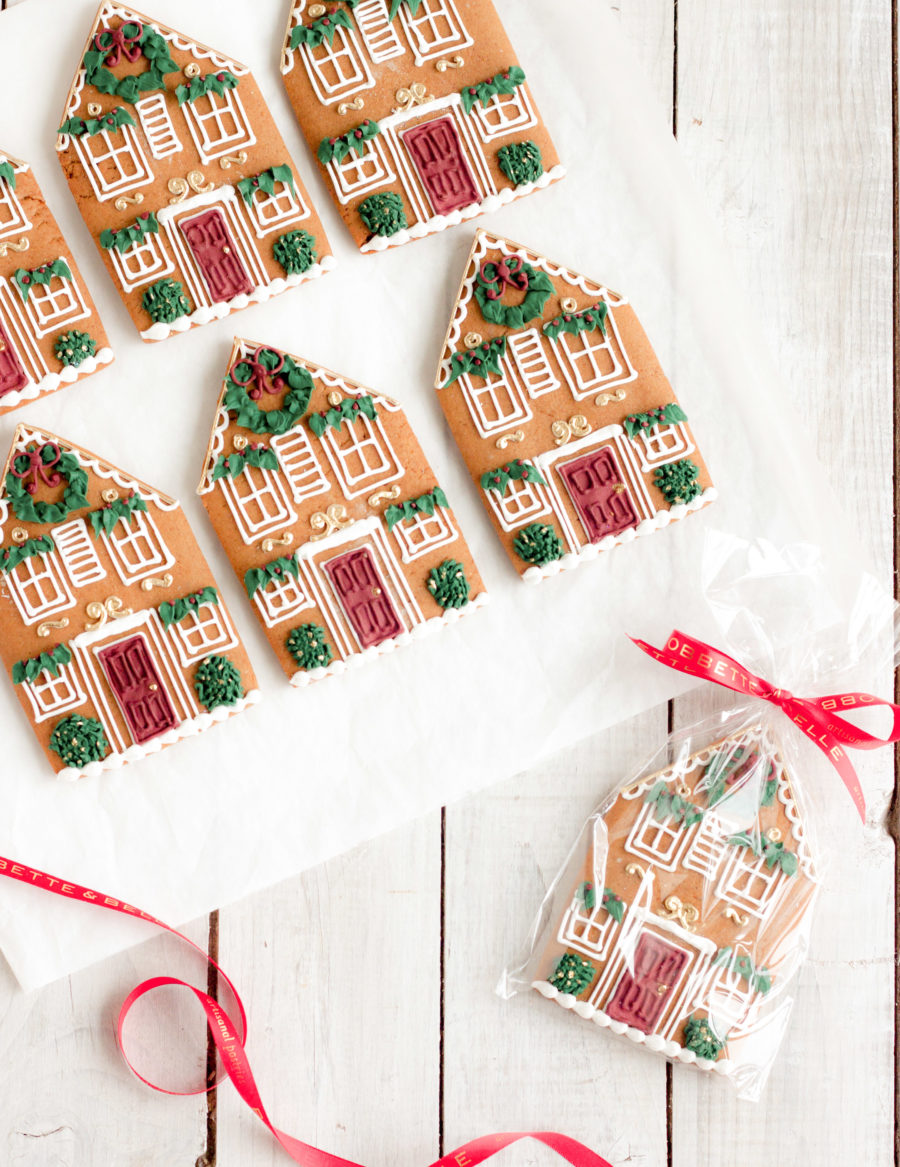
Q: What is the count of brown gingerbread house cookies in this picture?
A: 7